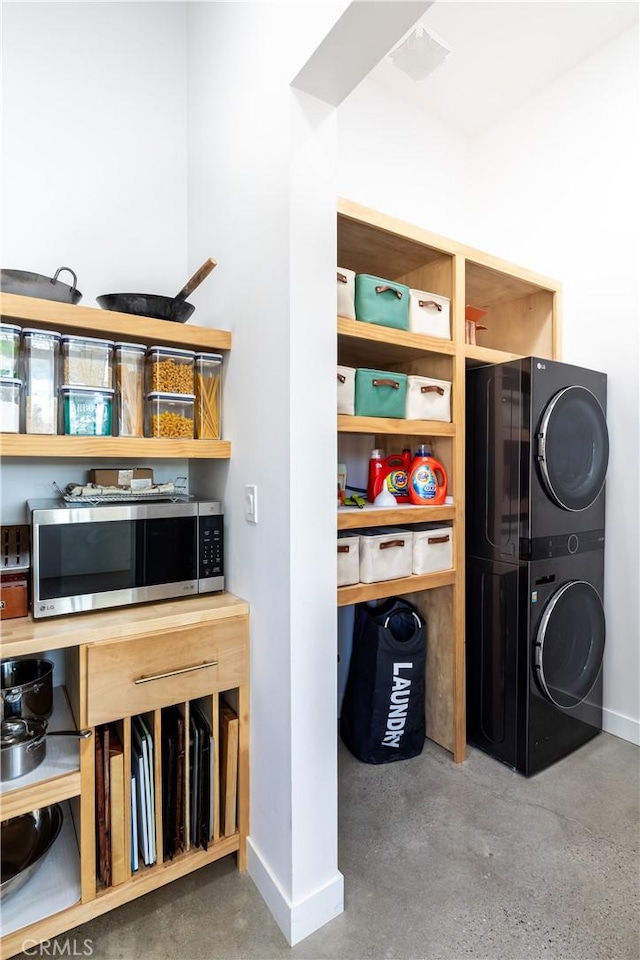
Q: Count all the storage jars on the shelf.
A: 9